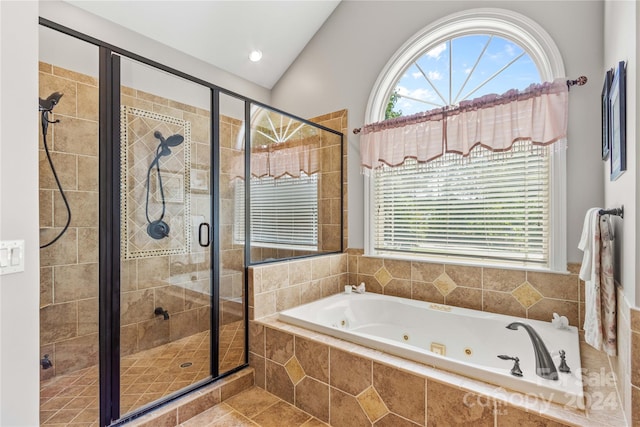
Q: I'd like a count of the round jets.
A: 3